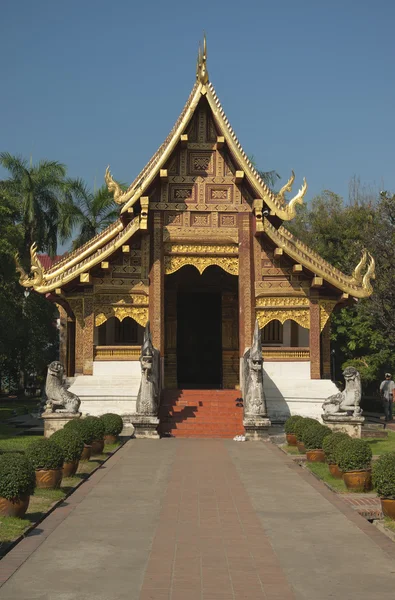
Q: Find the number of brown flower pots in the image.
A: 12